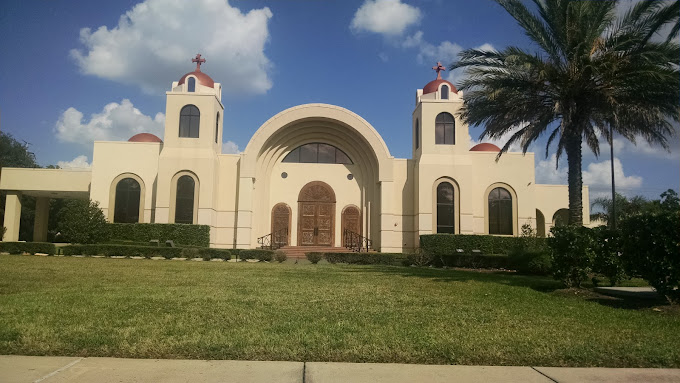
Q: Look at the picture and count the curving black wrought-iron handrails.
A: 2